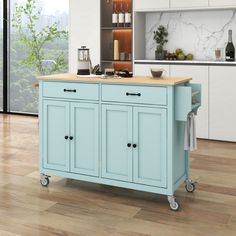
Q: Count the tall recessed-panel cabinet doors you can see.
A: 4